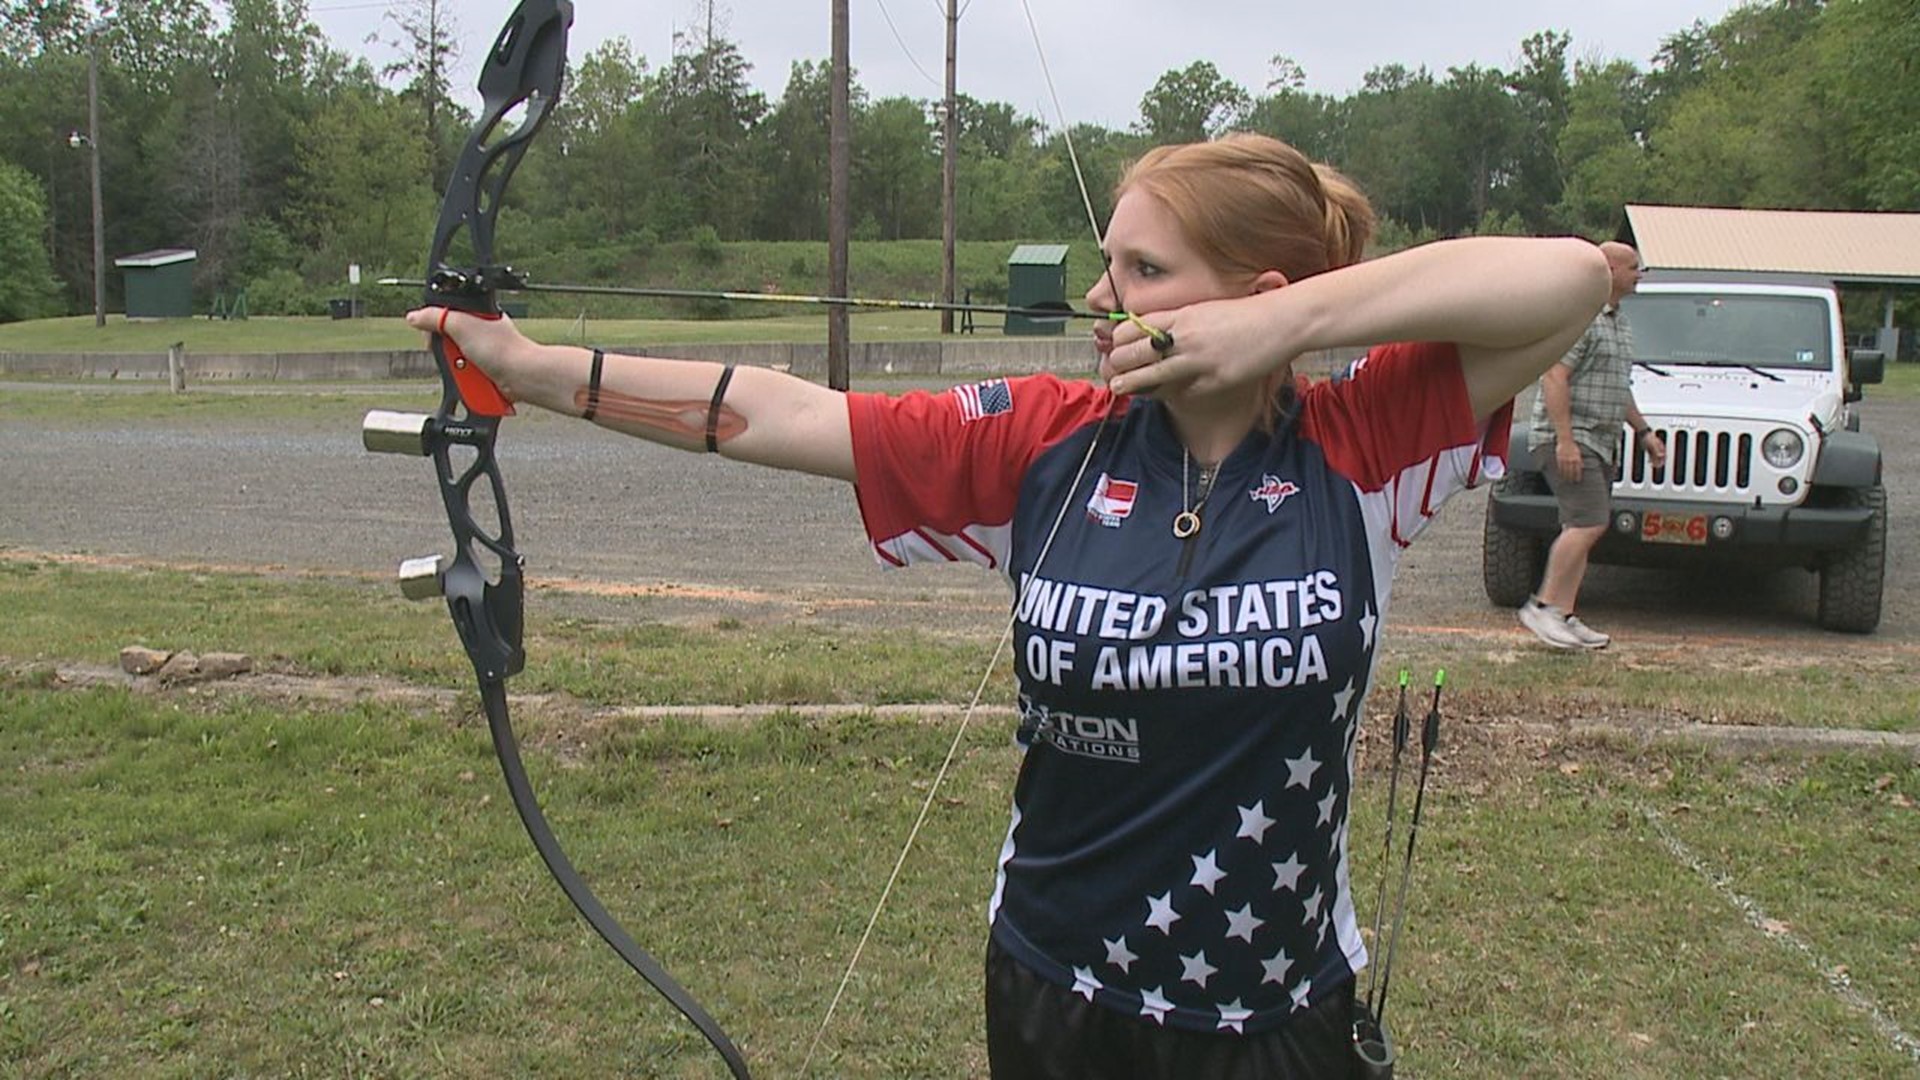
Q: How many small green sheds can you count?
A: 2